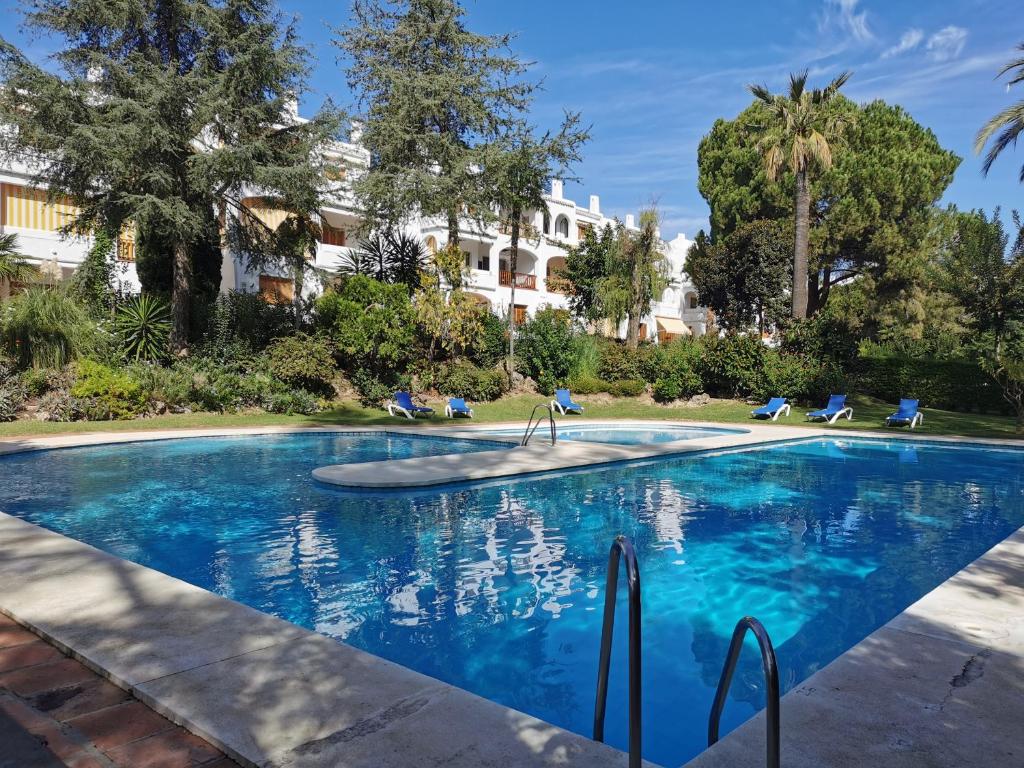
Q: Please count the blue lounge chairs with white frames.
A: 6